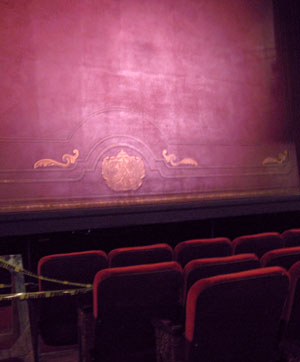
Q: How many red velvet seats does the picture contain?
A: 10